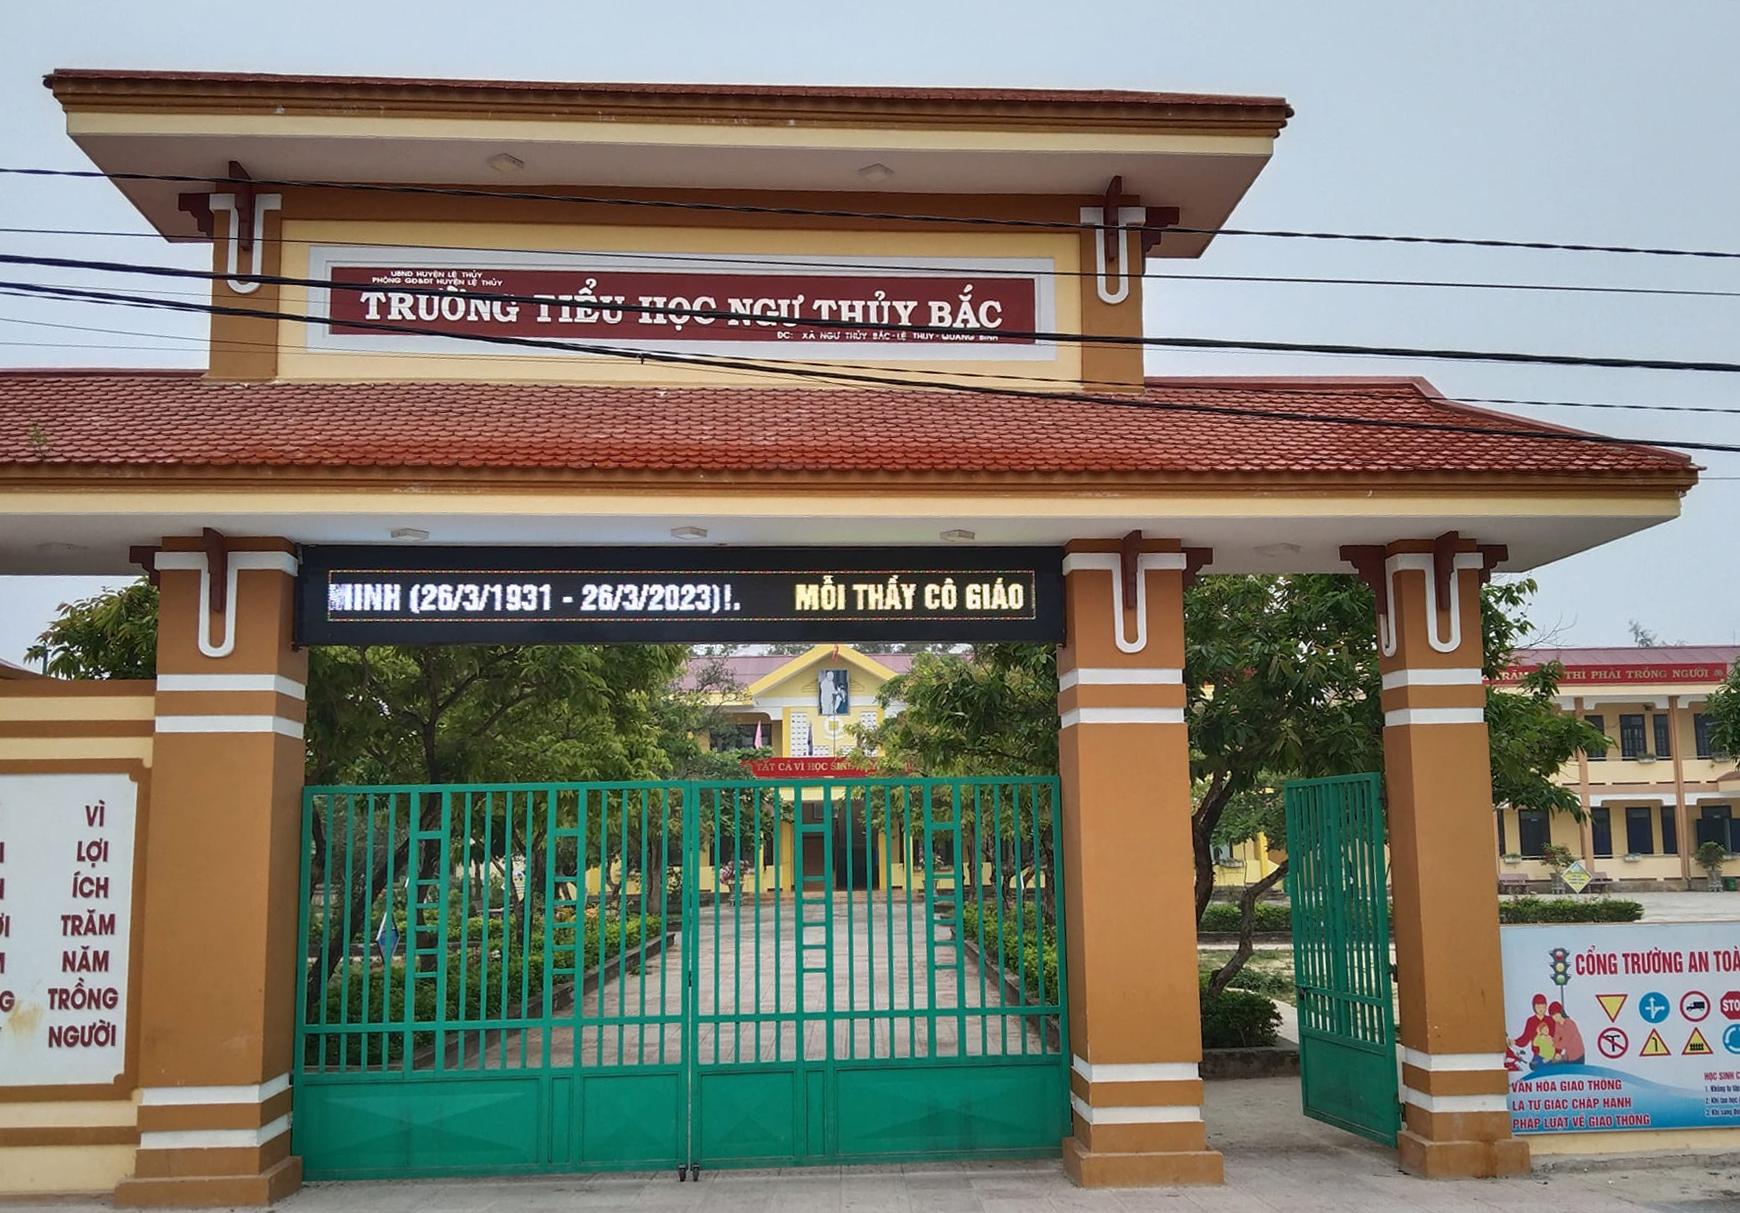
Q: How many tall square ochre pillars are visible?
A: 3